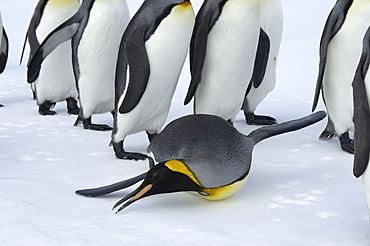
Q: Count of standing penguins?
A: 8